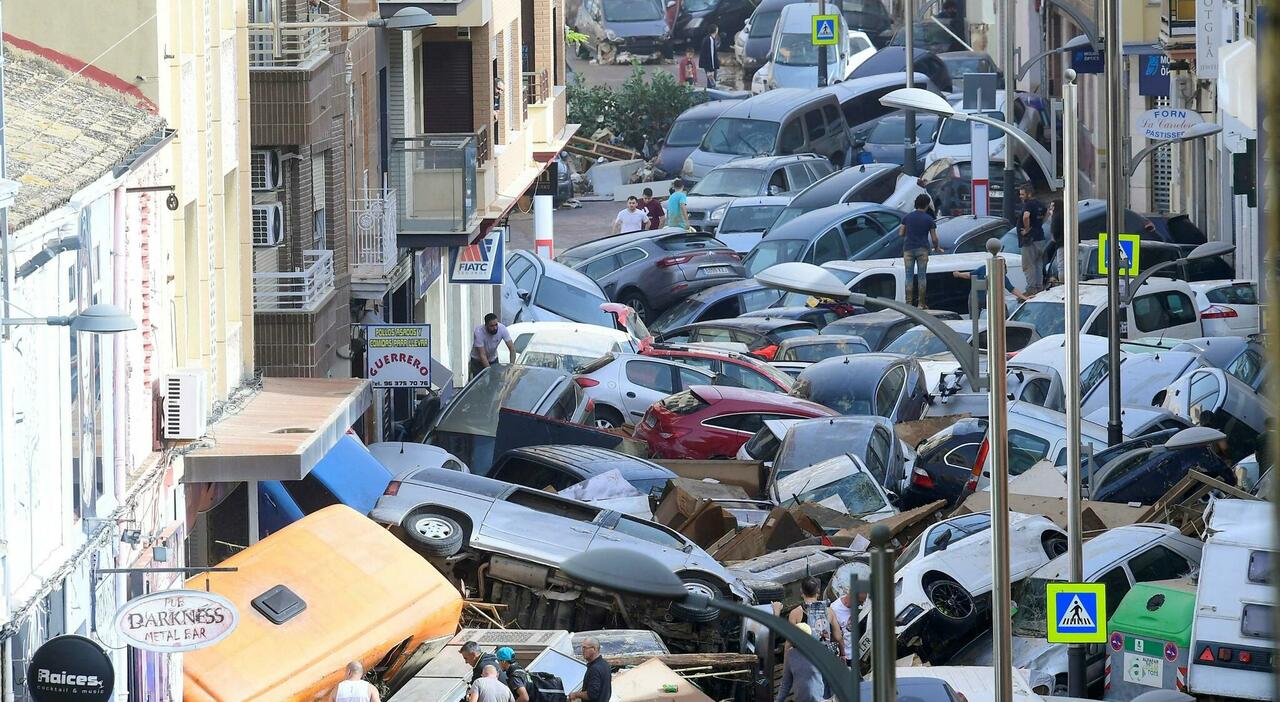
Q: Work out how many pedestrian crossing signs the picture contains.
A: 3